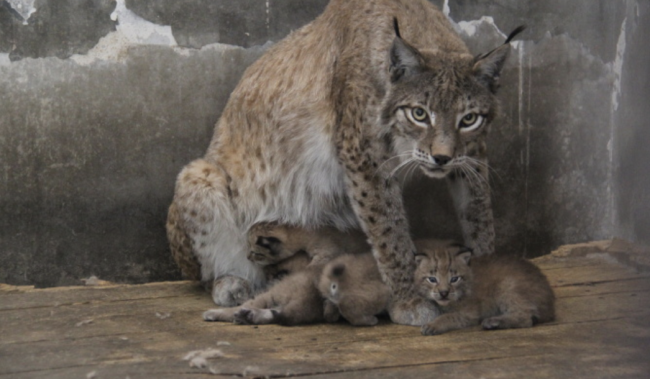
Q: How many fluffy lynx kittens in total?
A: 4